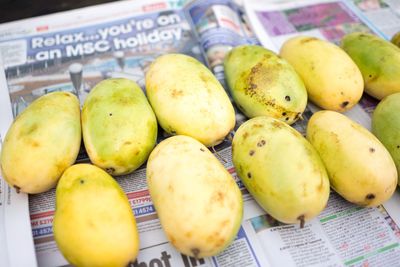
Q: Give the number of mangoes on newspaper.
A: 12